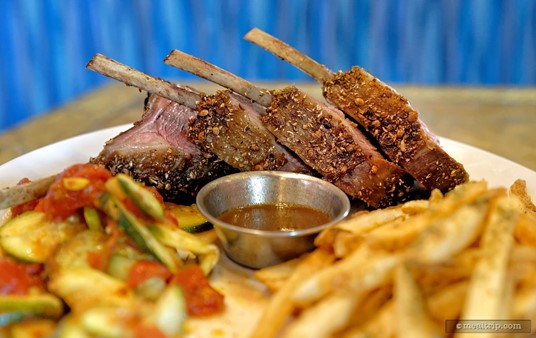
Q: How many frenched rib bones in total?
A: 4